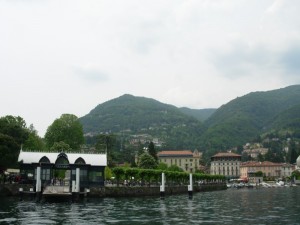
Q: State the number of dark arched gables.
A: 3